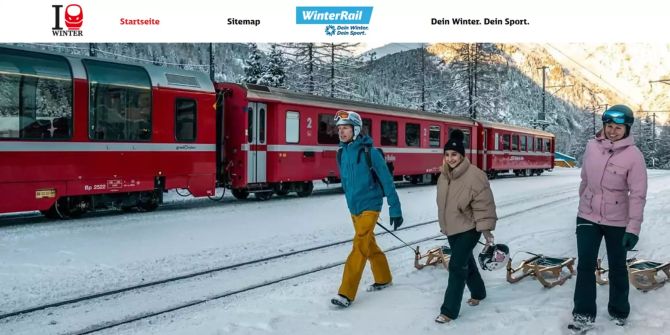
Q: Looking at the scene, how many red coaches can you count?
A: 3